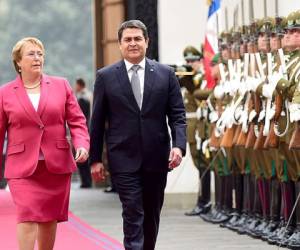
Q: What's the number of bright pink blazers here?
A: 1